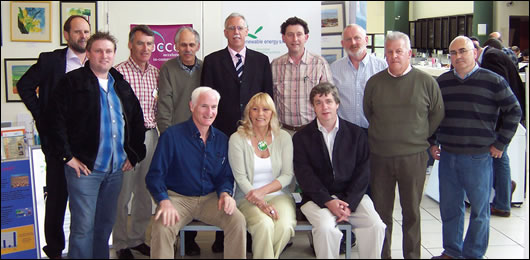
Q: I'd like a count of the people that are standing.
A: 9